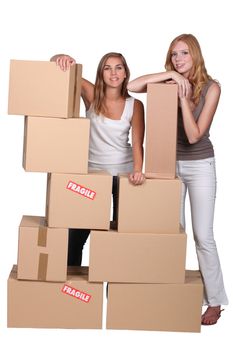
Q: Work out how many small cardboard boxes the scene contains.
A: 5